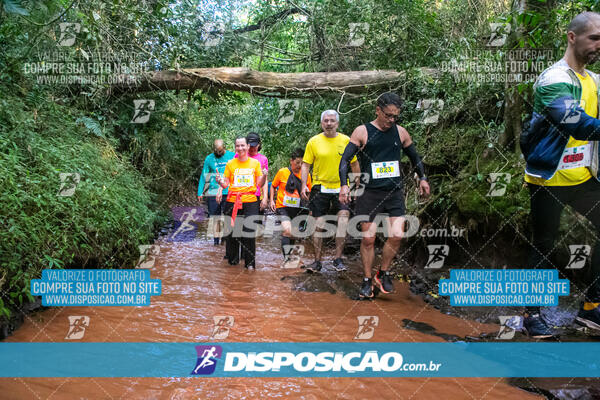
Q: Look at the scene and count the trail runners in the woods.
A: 7